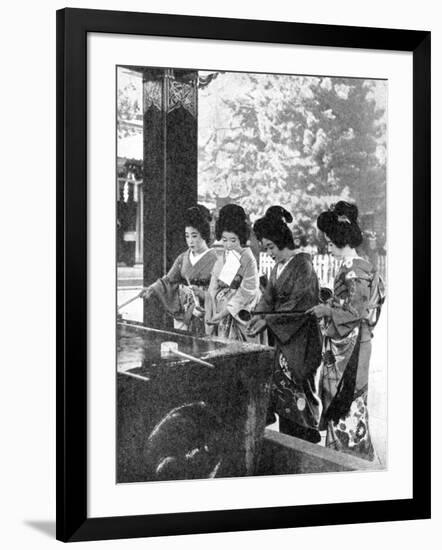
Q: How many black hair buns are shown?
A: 4